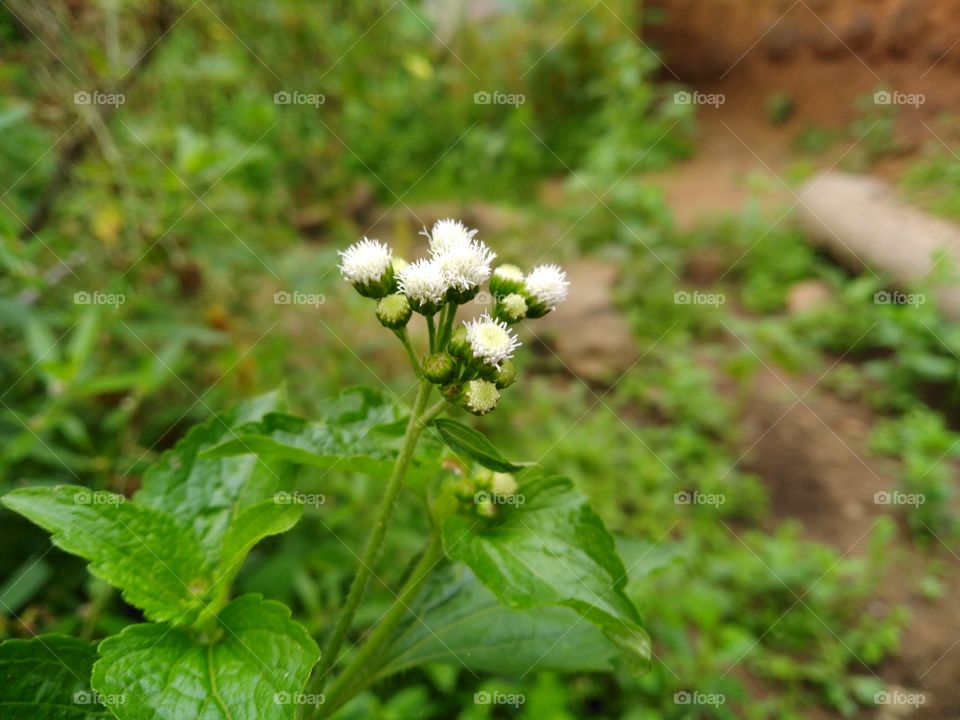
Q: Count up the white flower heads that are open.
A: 6